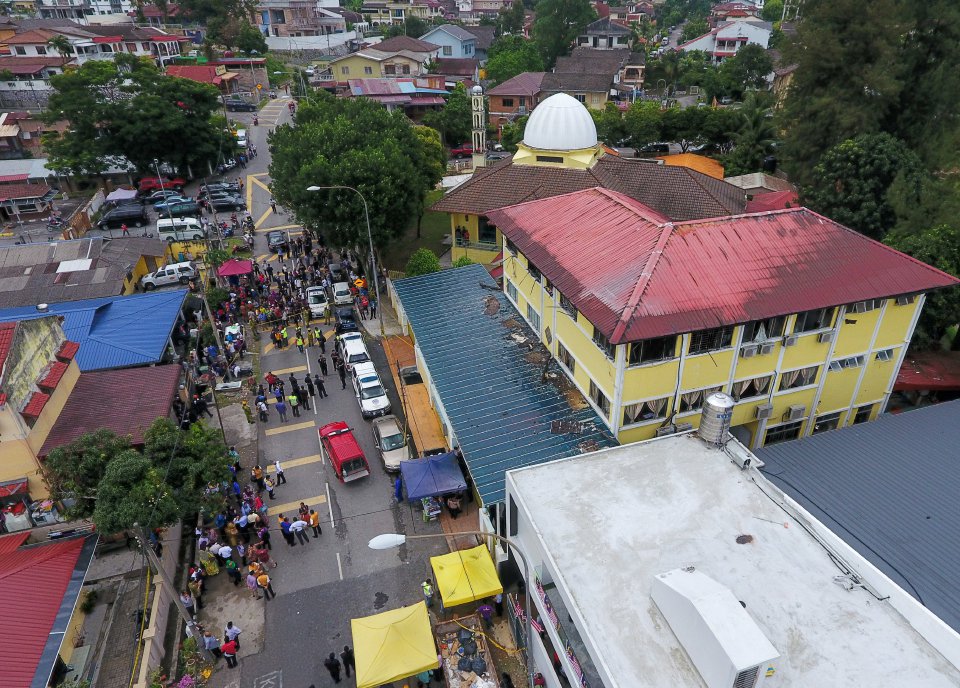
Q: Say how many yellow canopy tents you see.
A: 2